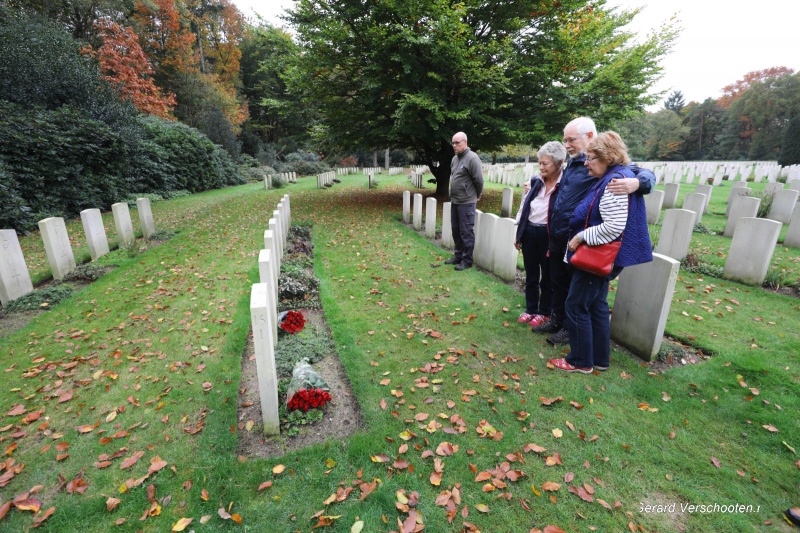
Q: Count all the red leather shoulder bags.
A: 1